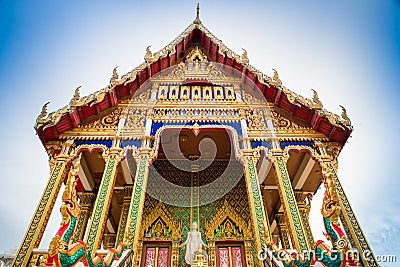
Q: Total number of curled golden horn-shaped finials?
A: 8